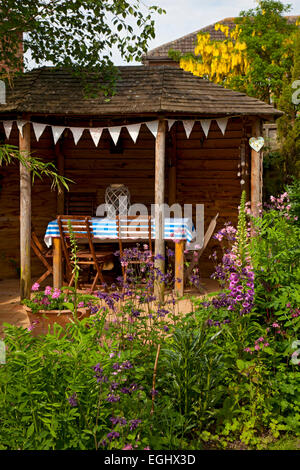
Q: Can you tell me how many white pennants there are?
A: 13